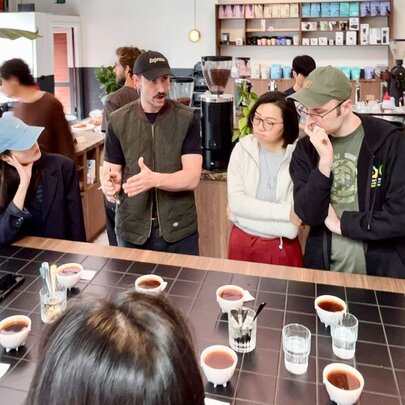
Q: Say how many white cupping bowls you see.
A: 7